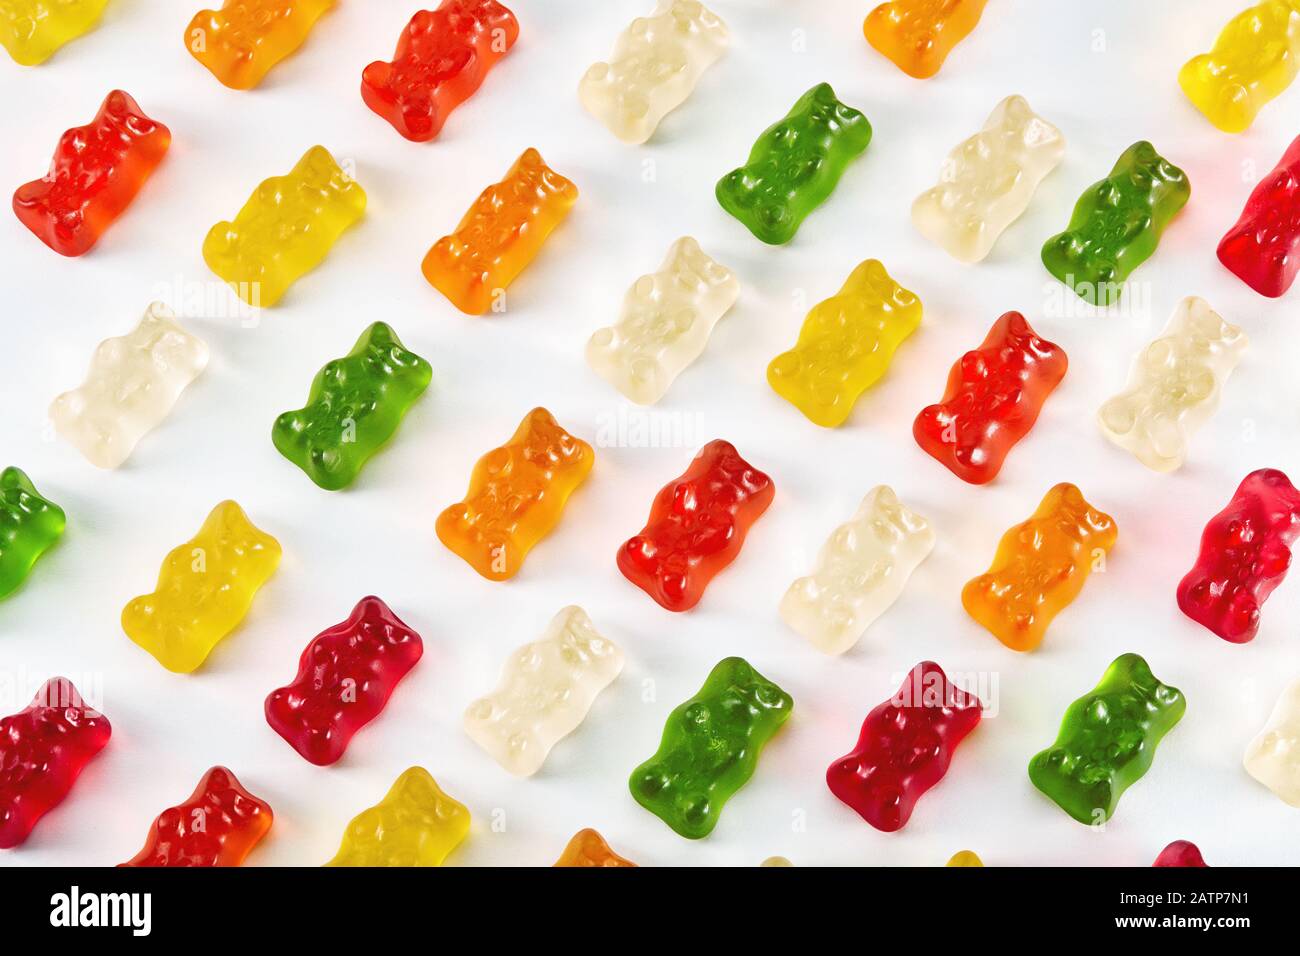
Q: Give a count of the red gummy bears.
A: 11